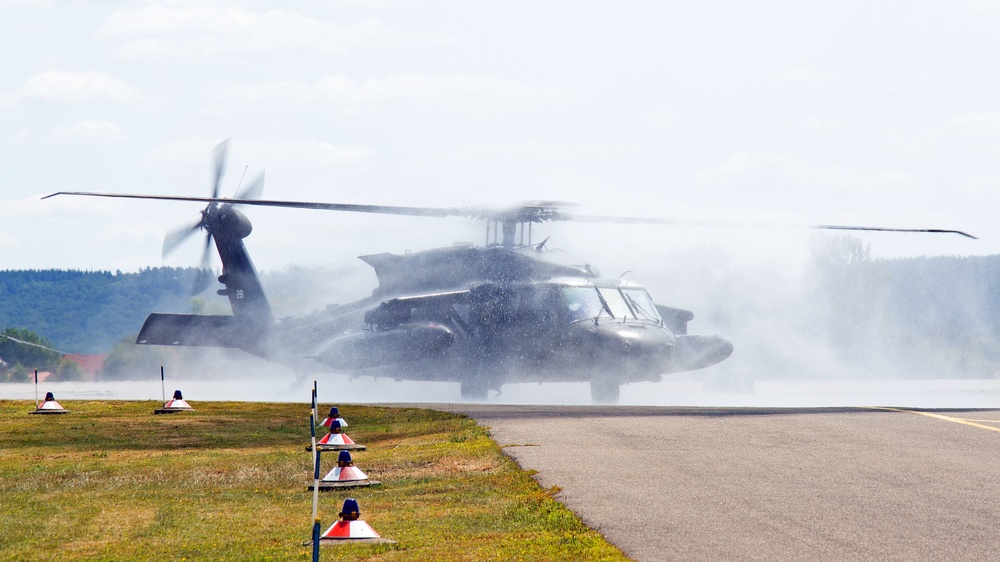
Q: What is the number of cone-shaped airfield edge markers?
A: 6